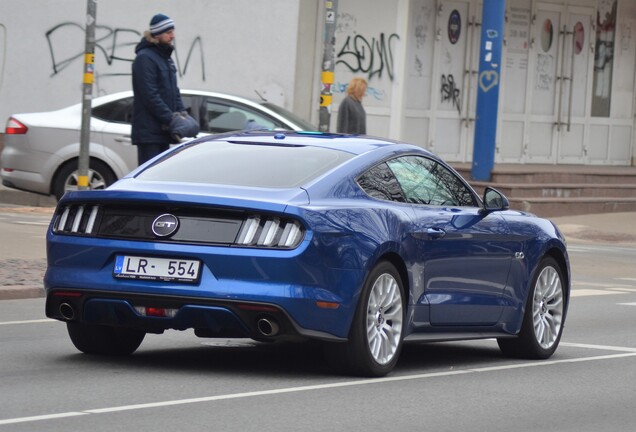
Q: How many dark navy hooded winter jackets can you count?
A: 1